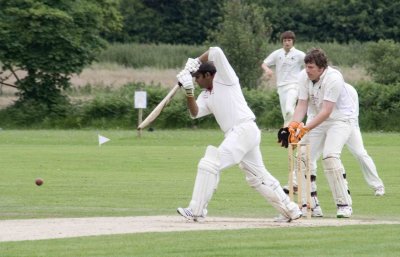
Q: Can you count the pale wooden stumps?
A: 3